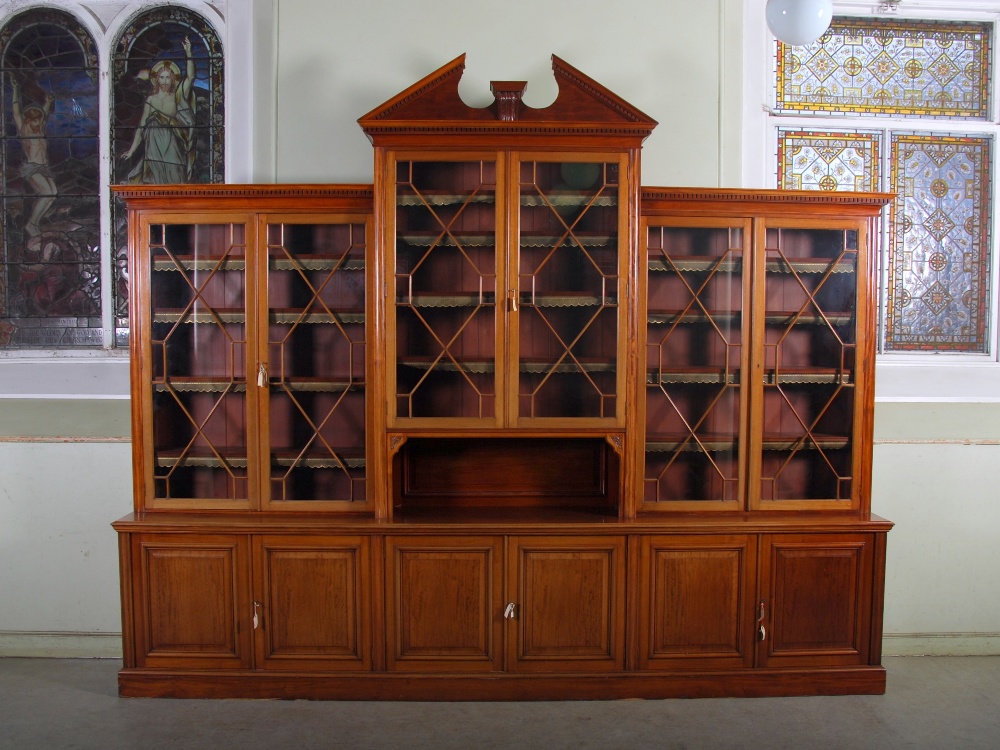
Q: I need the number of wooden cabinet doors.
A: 6